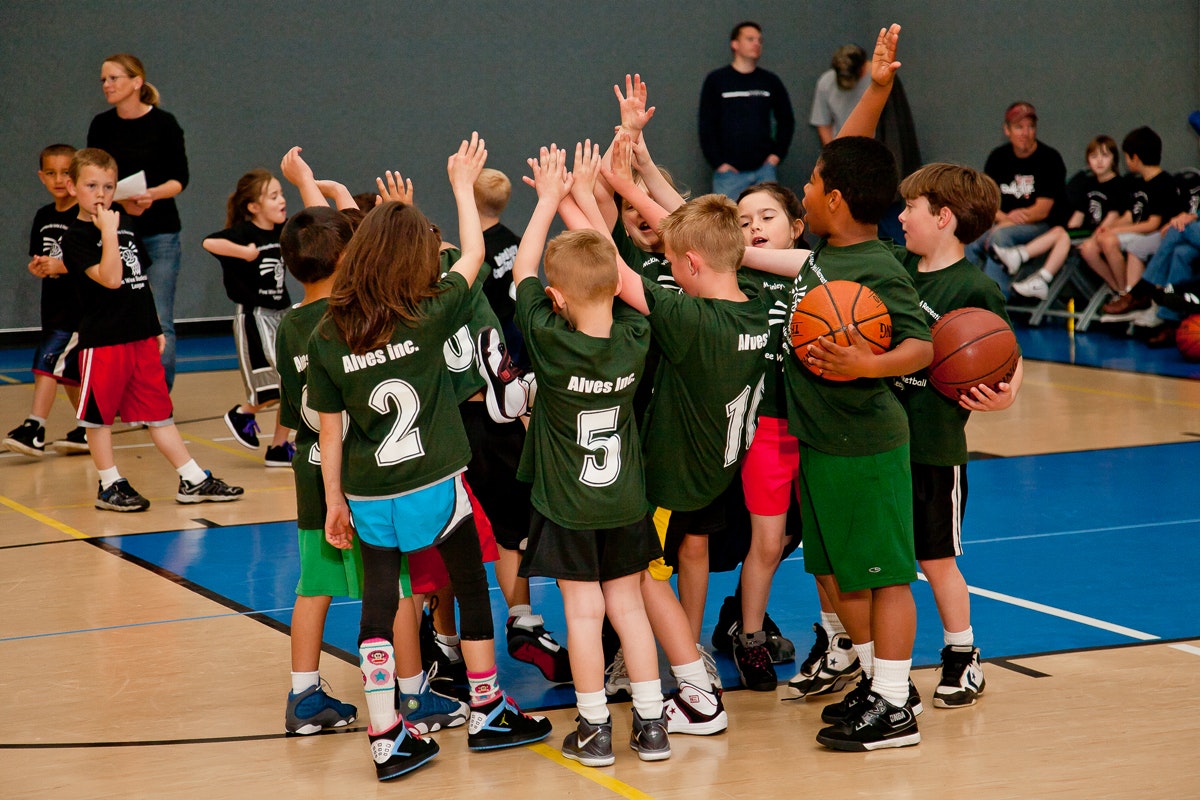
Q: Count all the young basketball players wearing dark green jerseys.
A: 9